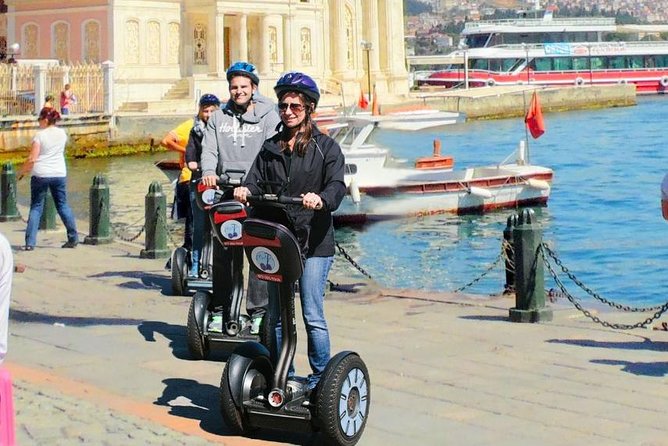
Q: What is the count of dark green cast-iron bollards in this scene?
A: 6